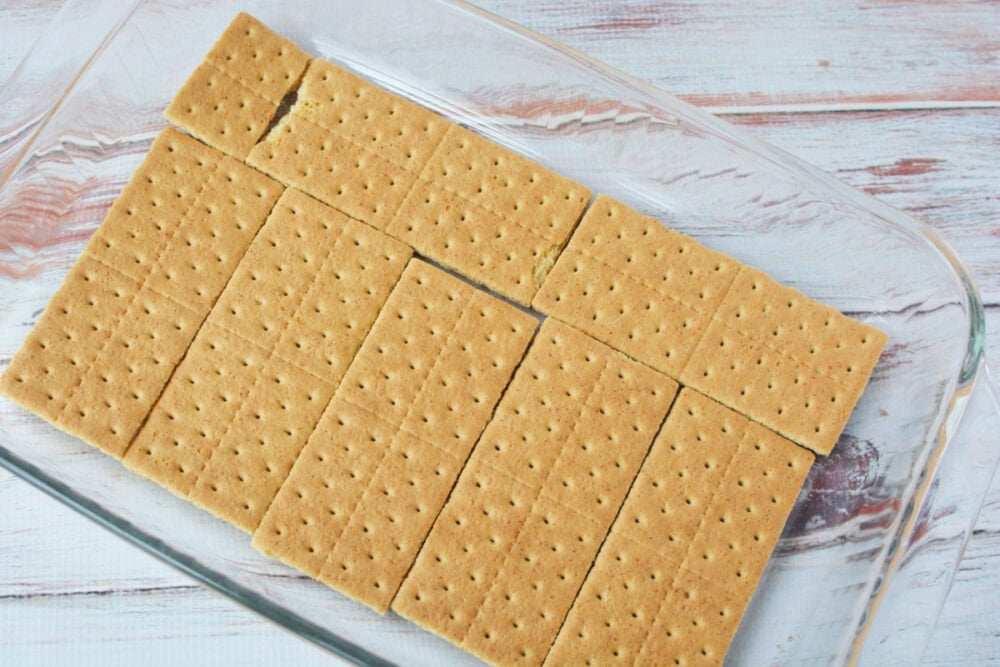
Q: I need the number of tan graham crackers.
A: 8